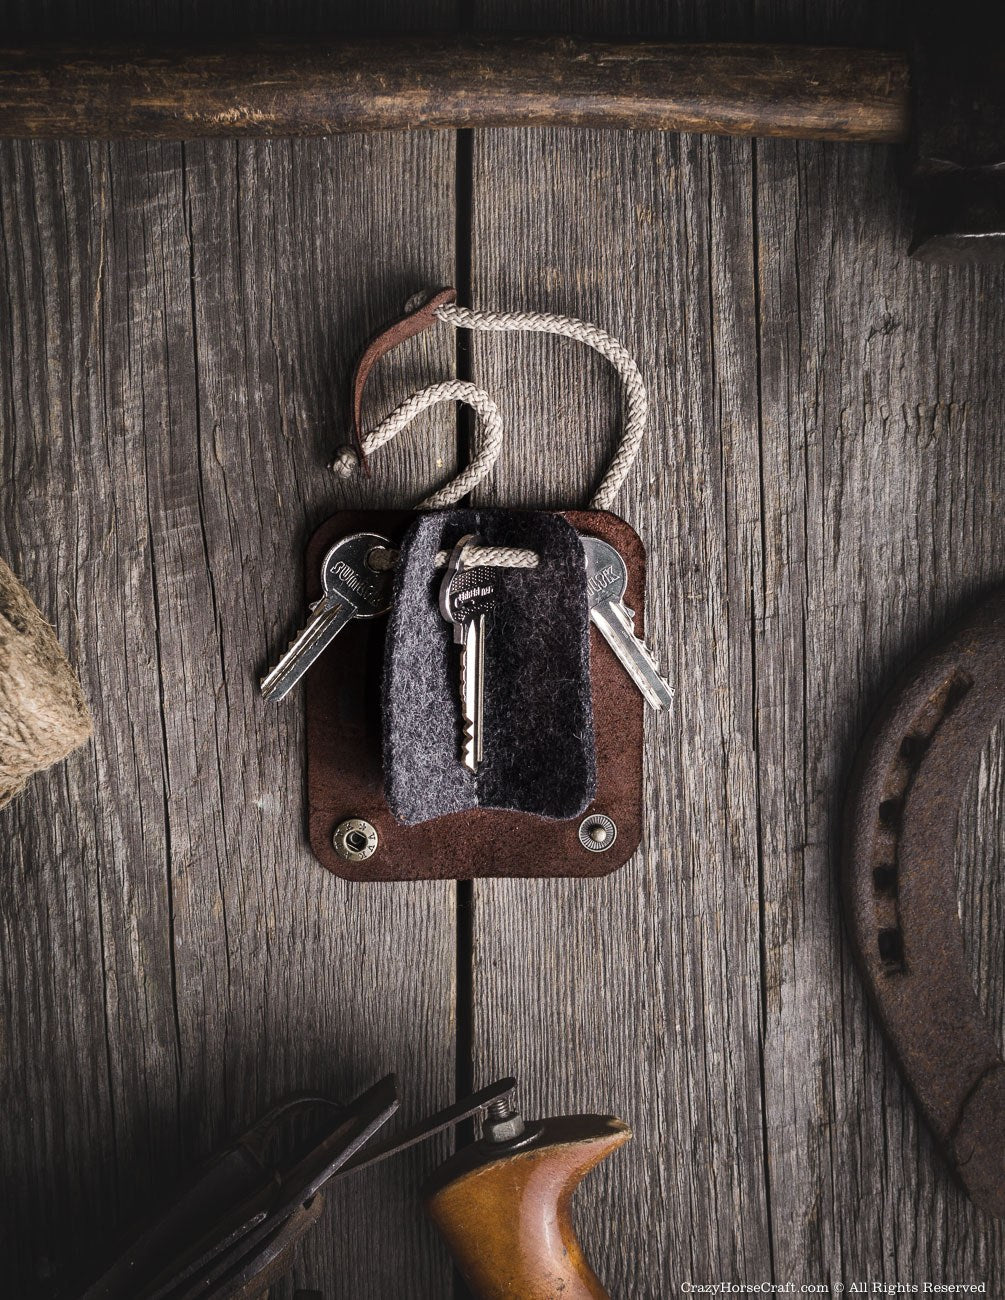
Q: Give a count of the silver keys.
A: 3